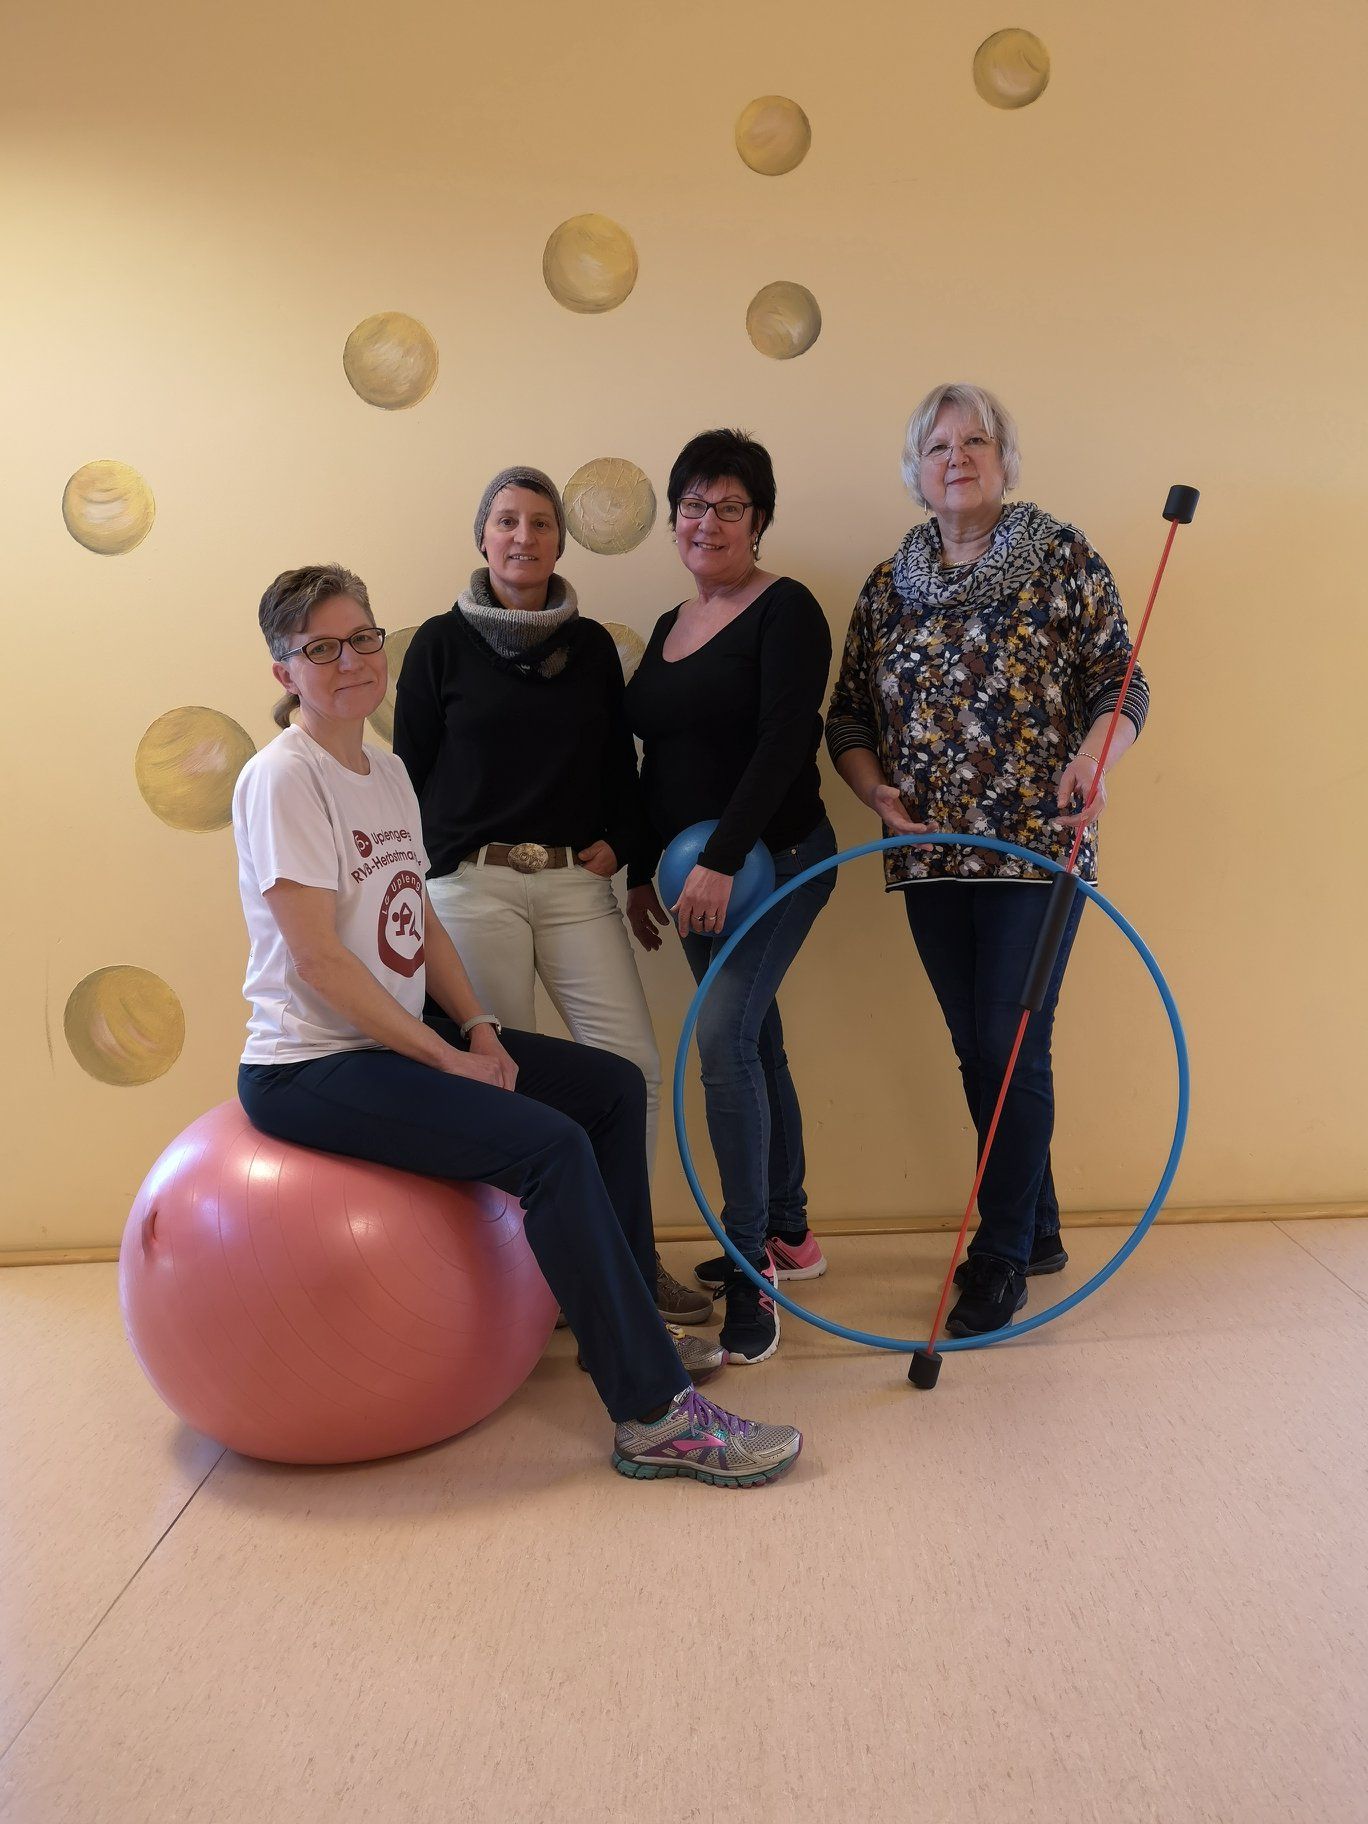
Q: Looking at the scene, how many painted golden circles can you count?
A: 11